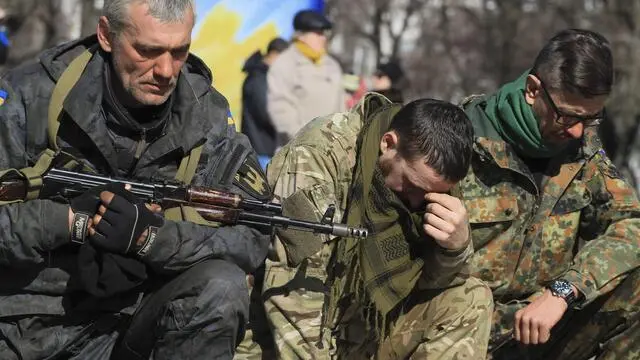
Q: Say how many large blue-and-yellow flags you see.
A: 1